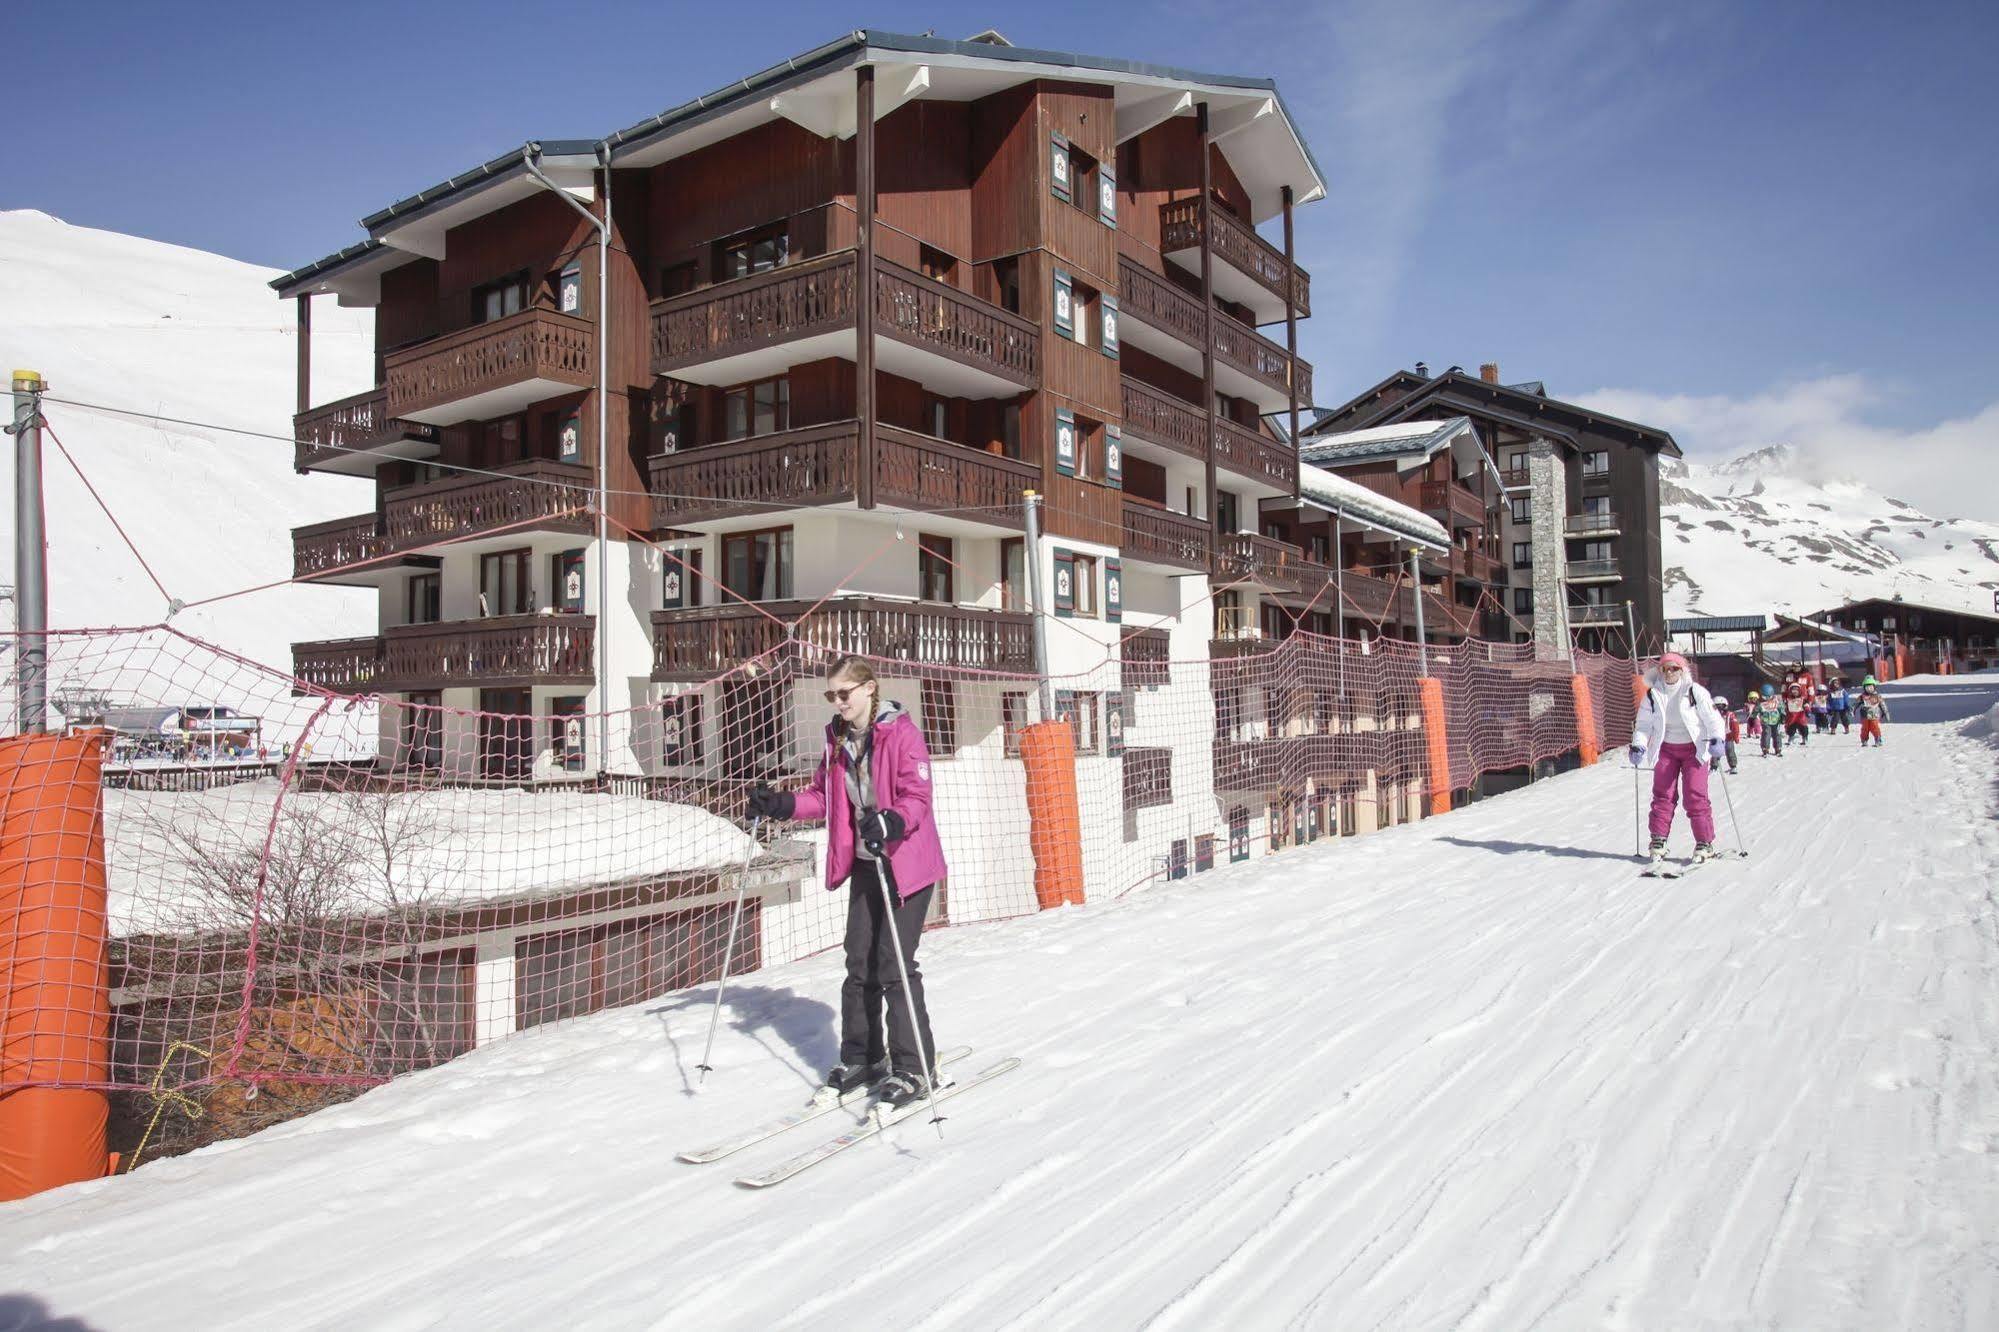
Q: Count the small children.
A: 7